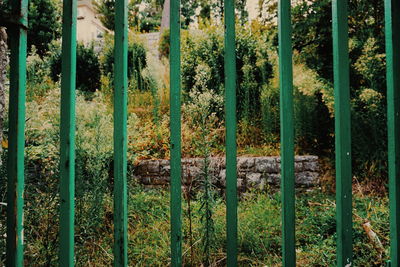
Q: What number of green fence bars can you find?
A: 8